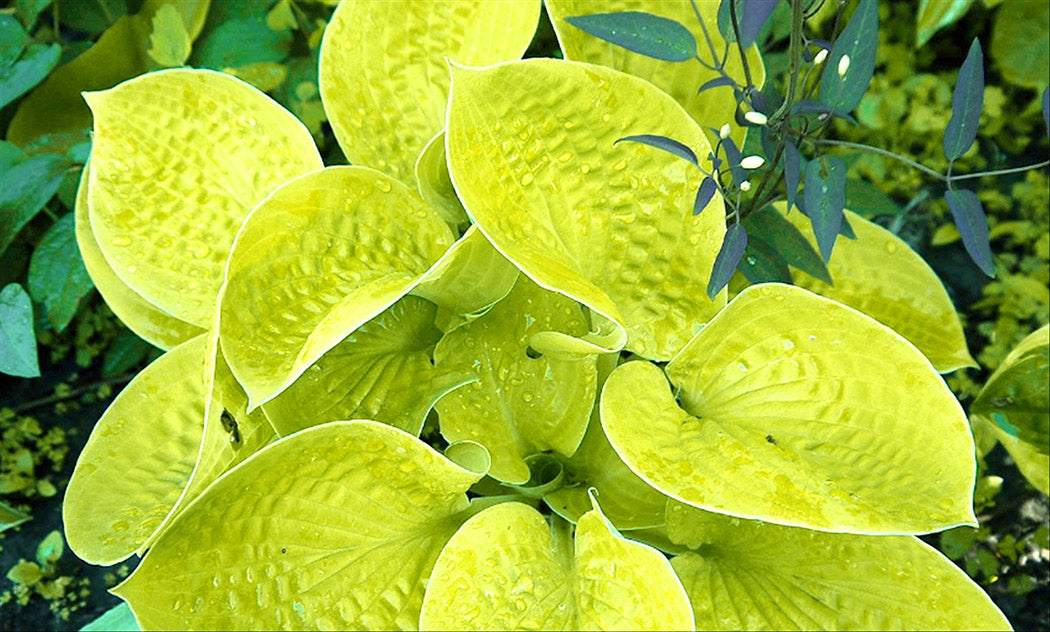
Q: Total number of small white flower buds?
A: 6